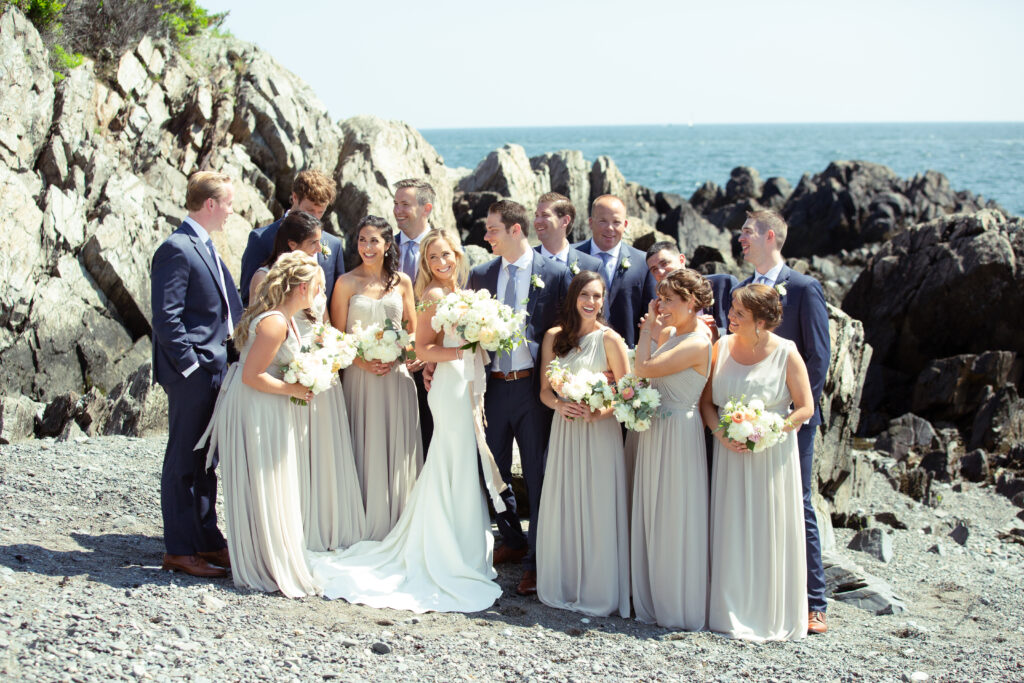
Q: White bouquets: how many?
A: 7